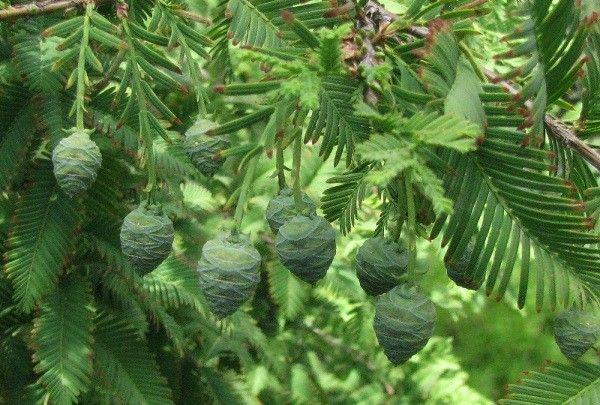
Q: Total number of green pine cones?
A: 10